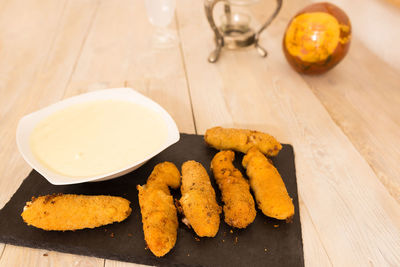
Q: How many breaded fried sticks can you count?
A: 6